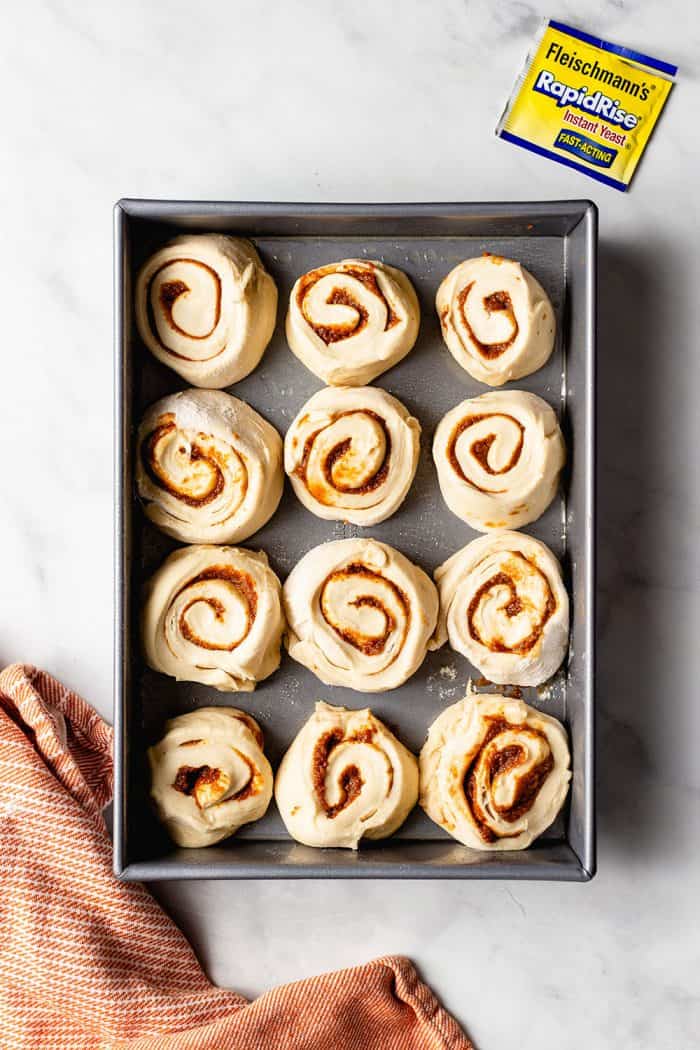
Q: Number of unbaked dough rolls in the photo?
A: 12